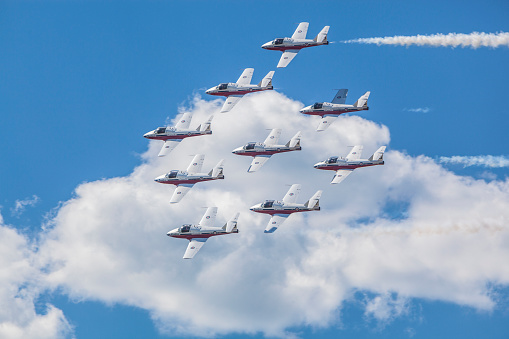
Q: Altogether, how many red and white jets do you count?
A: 9